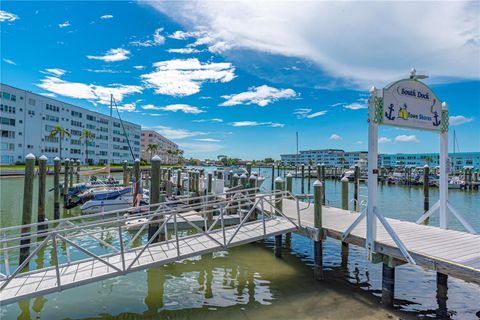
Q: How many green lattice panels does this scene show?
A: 2